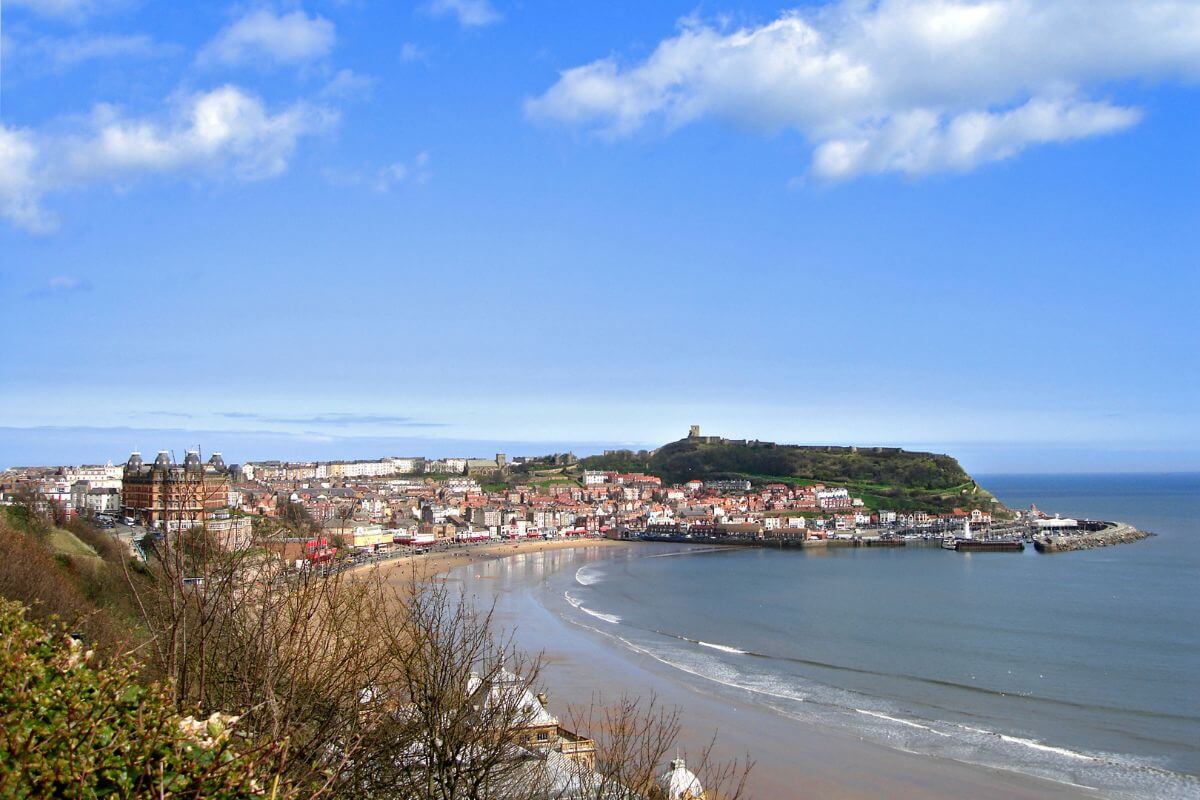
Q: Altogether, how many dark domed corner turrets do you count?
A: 4